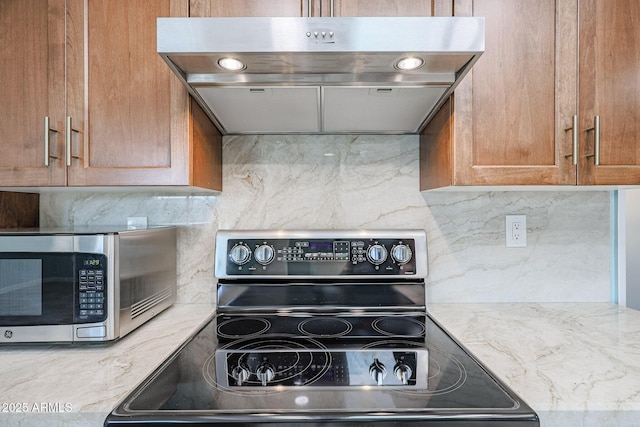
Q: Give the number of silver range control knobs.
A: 4